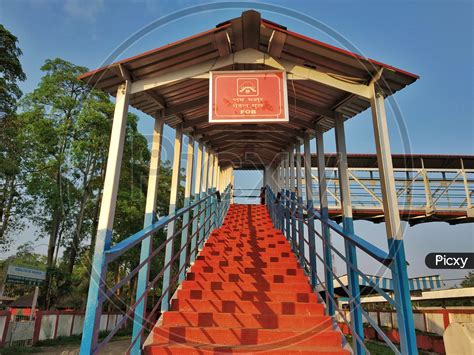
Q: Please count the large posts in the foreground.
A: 2